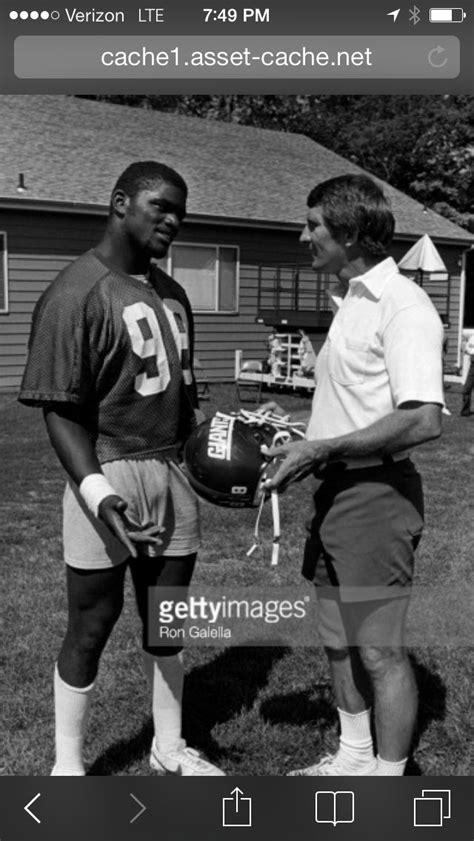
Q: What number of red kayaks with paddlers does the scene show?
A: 0